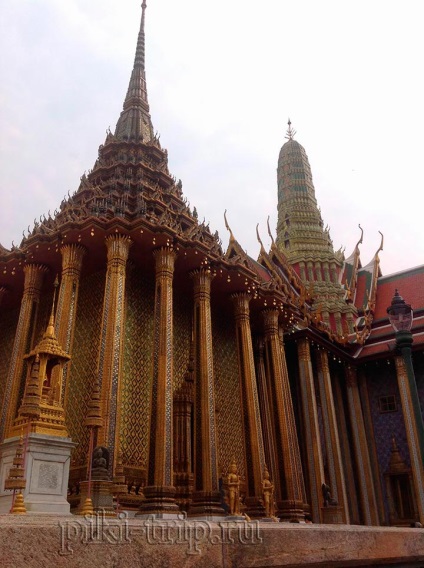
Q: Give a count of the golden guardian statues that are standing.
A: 2